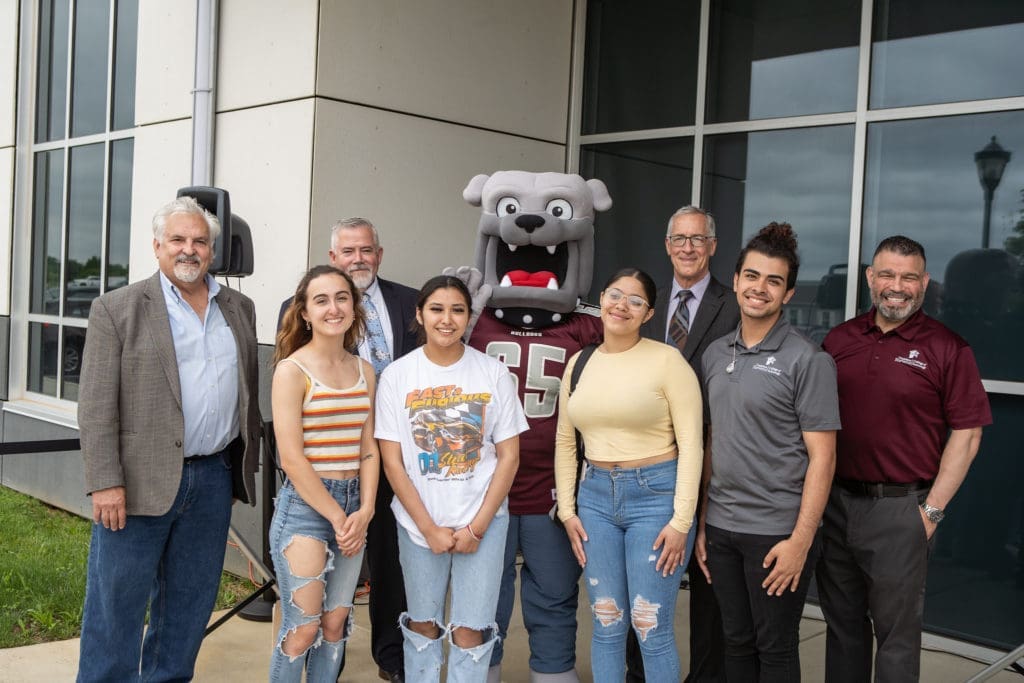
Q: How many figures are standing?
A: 9